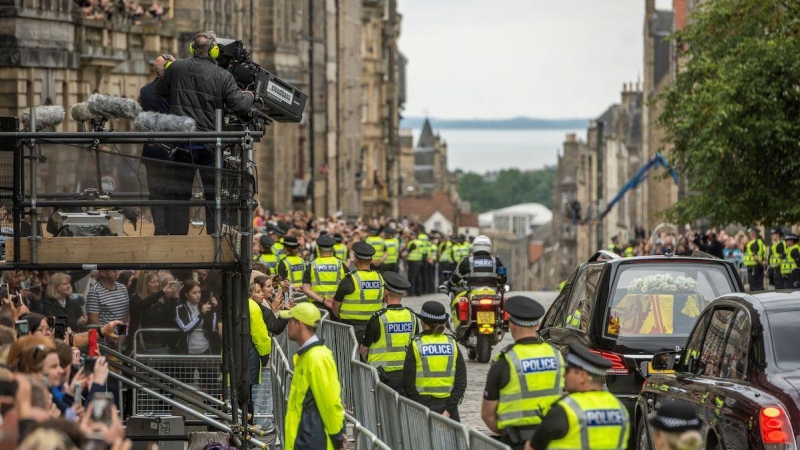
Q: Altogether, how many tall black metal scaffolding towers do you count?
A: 1